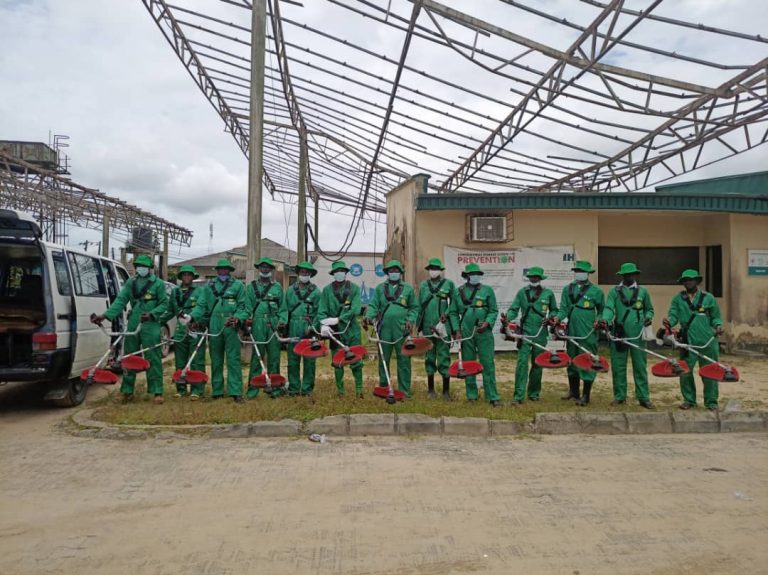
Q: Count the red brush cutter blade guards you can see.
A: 13